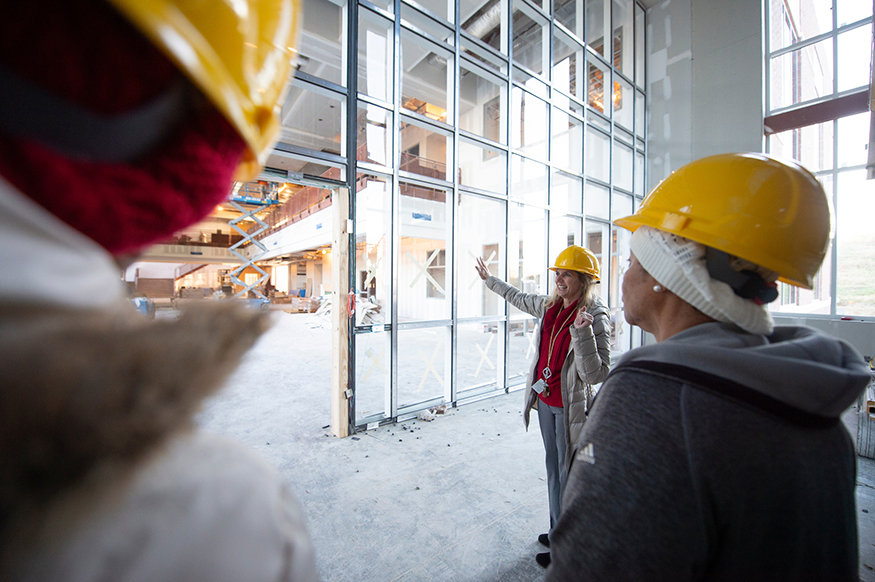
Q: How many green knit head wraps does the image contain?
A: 0